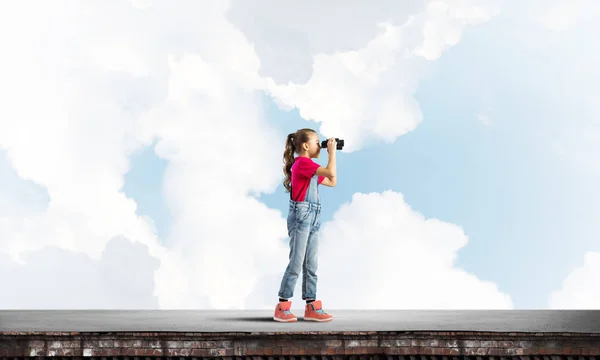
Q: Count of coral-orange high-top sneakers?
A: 2